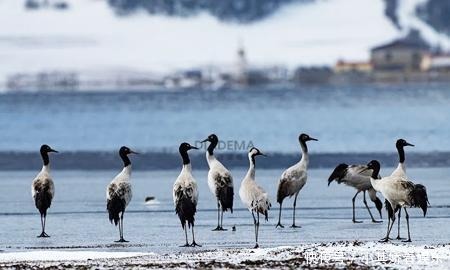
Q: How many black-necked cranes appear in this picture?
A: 8